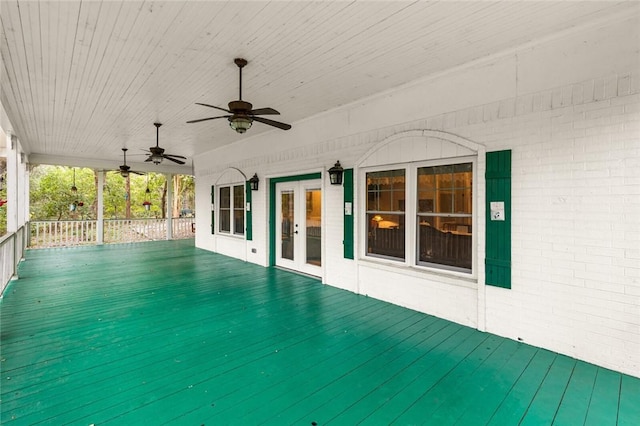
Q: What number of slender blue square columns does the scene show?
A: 0